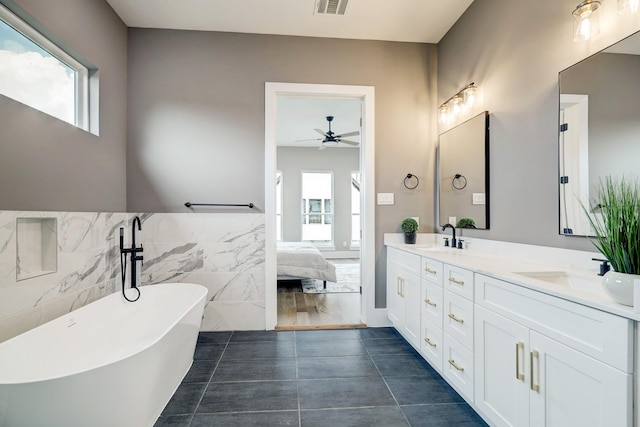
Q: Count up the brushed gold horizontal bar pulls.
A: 6